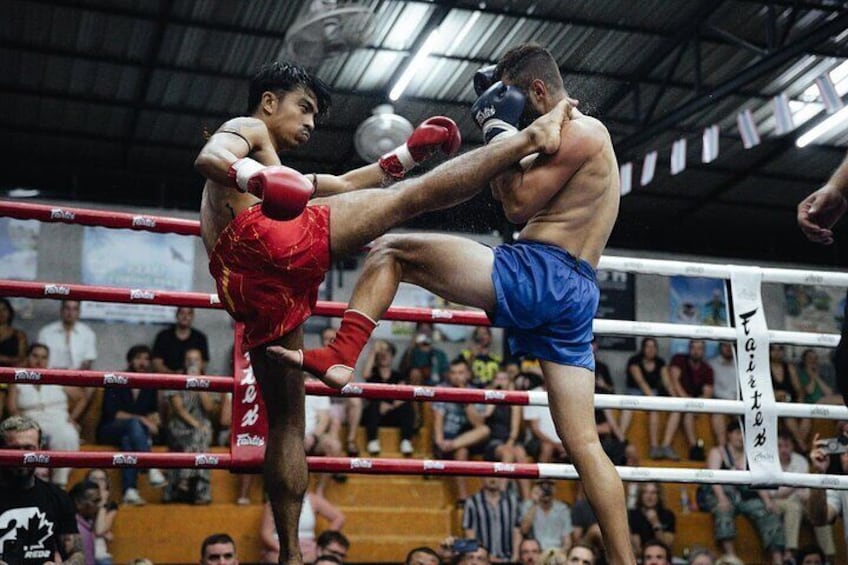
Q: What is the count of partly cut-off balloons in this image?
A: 0